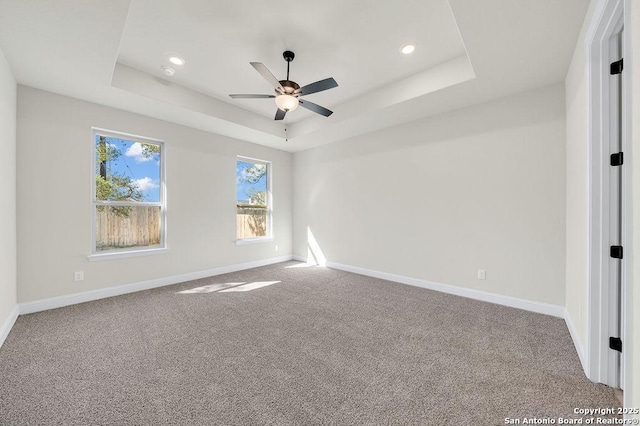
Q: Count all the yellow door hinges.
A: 0